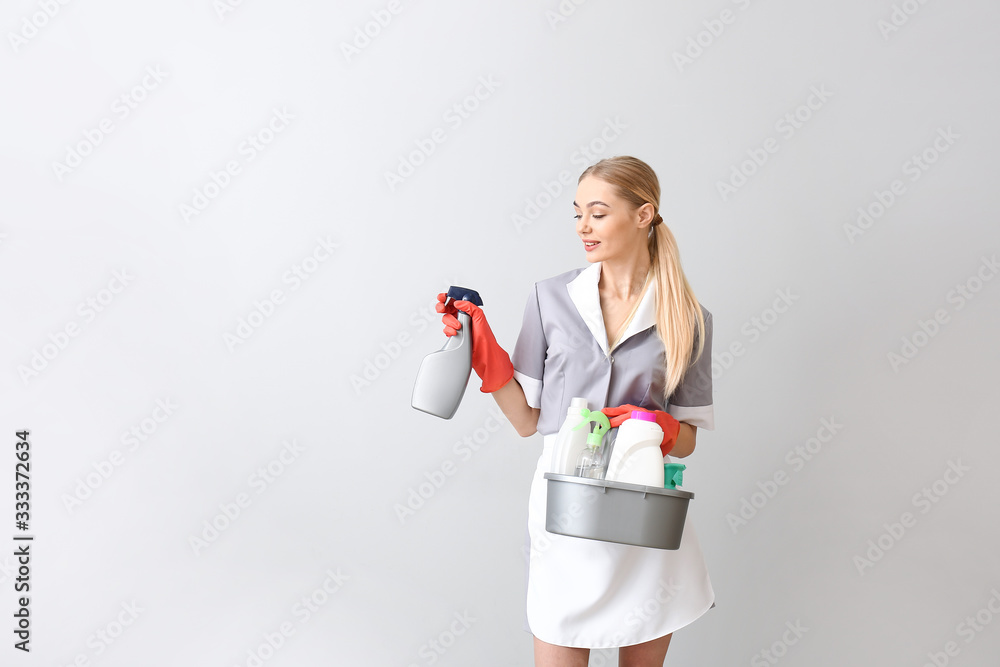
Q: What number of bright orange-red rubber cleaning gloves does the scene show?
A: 2